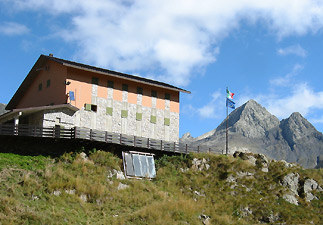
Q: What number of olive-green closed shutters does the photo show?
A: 5